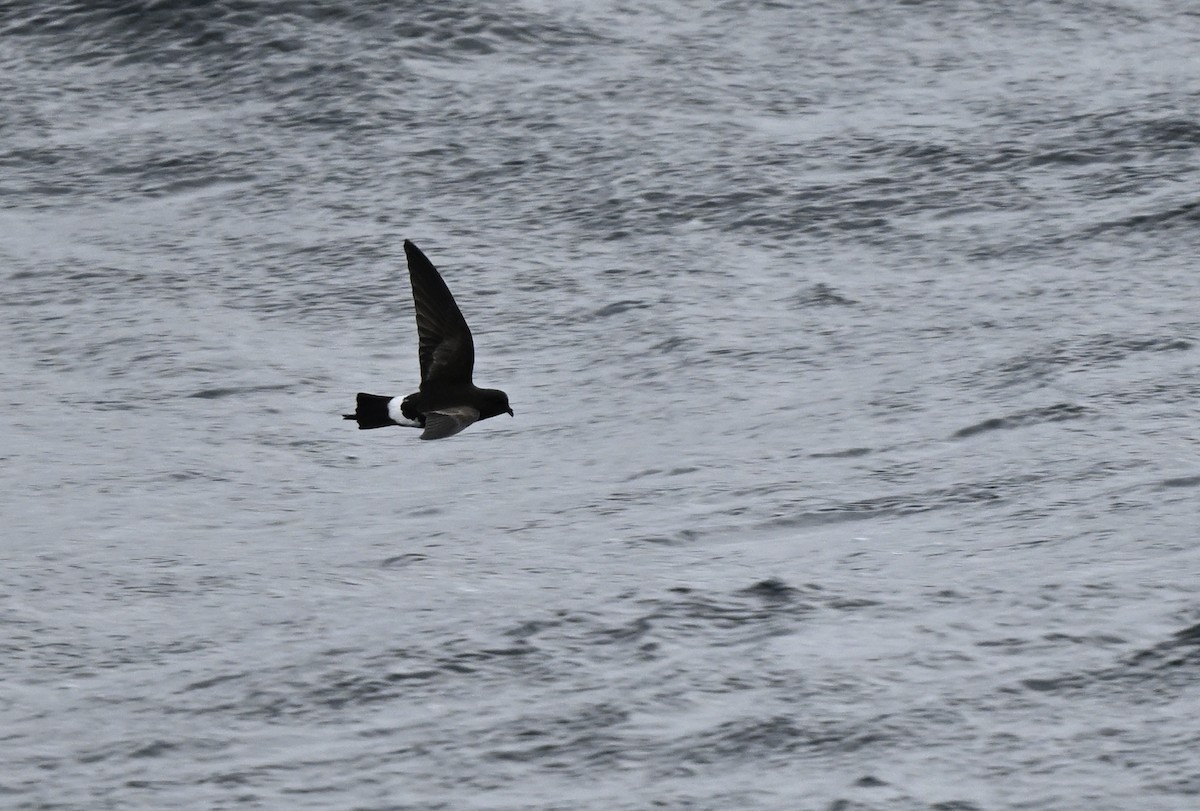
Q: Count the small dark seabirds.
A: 1